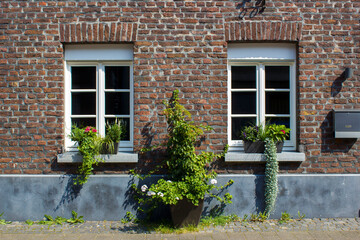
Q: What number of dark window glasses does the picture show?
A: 12